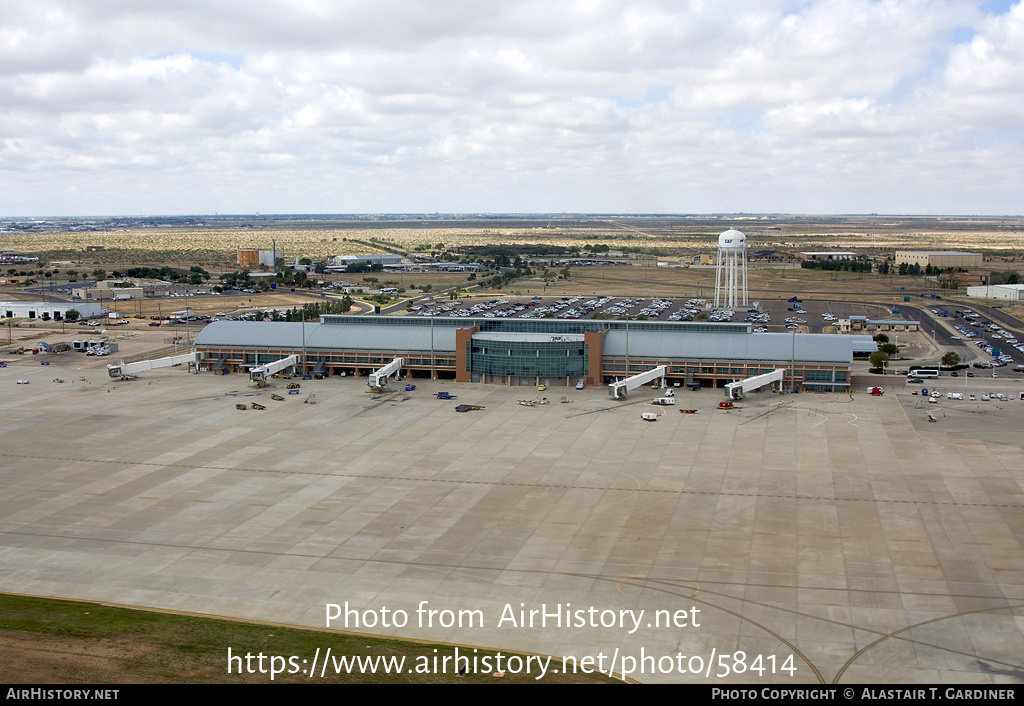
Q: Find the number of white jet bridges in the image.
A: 5